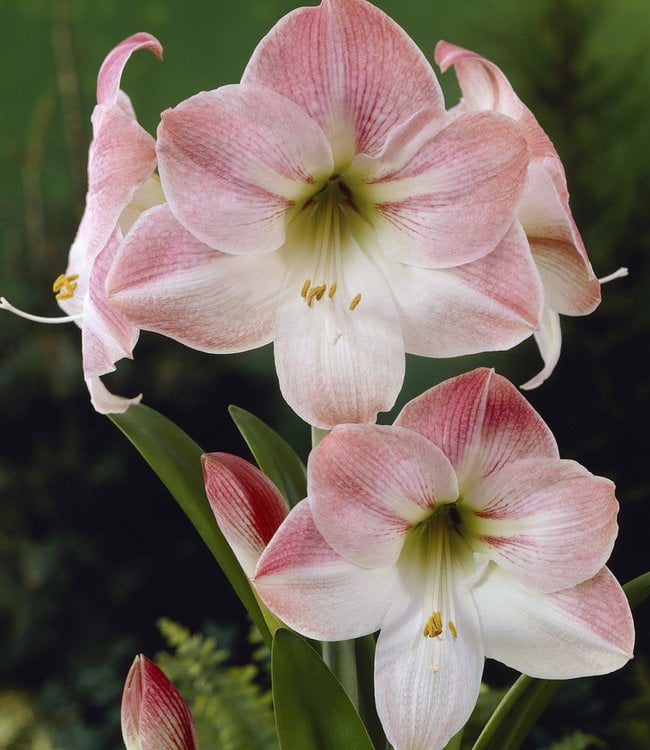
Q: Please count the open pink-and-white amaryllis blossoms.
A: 4